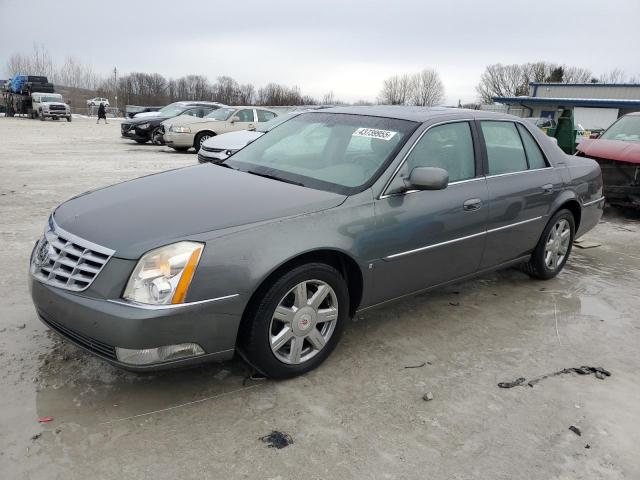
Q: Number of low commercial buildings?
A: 1